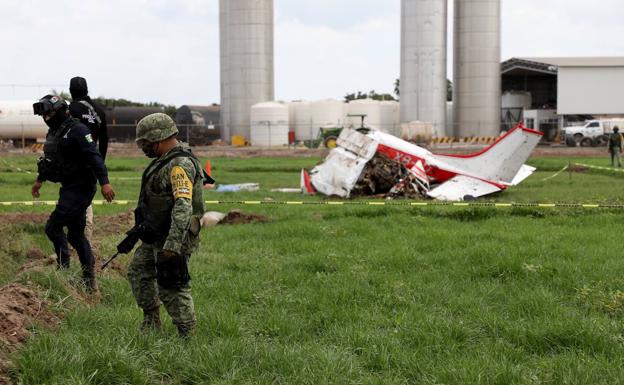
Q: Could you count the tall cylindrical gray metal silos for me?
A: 3